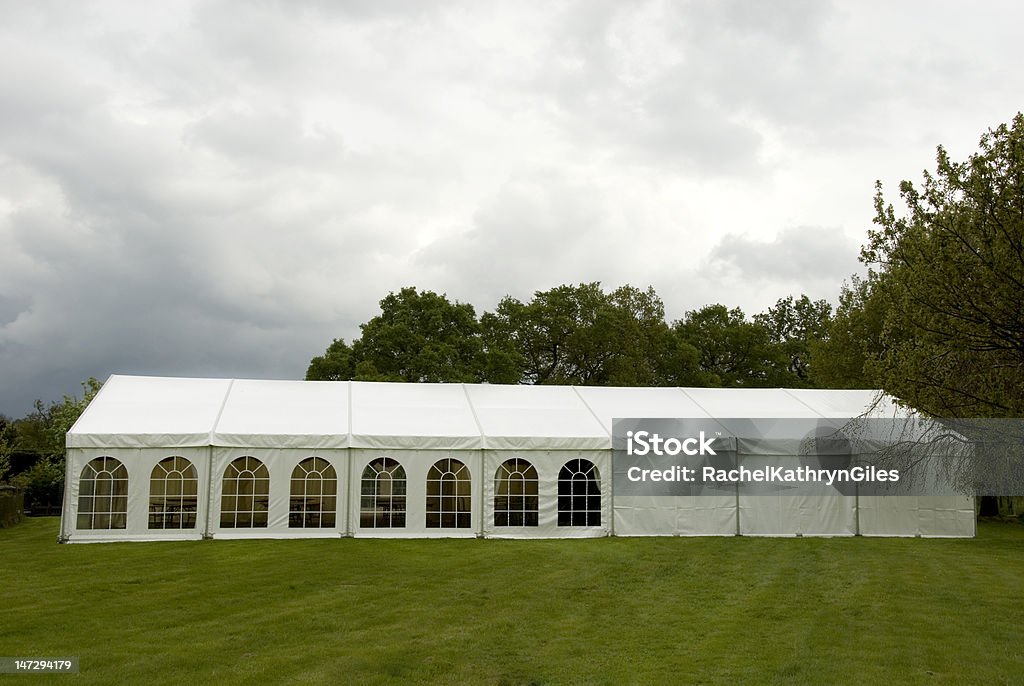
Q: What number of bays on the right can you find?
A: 3